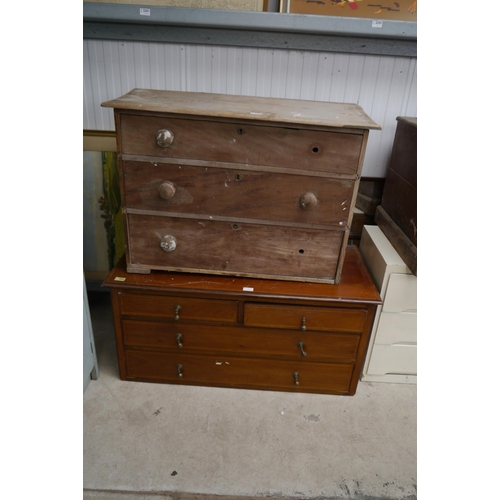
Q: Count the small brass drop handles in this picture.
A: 6